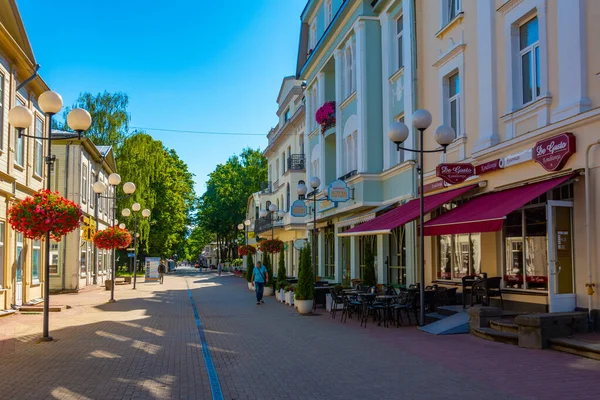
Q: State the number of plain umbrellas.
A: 2